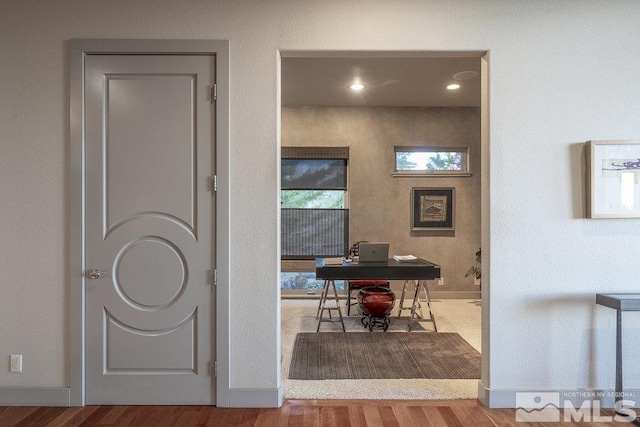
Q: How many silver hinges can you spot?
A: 4